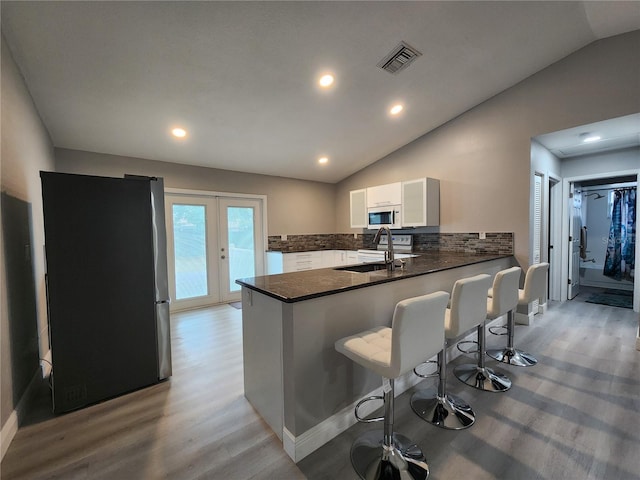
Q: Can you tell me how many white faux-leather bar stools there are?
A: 4